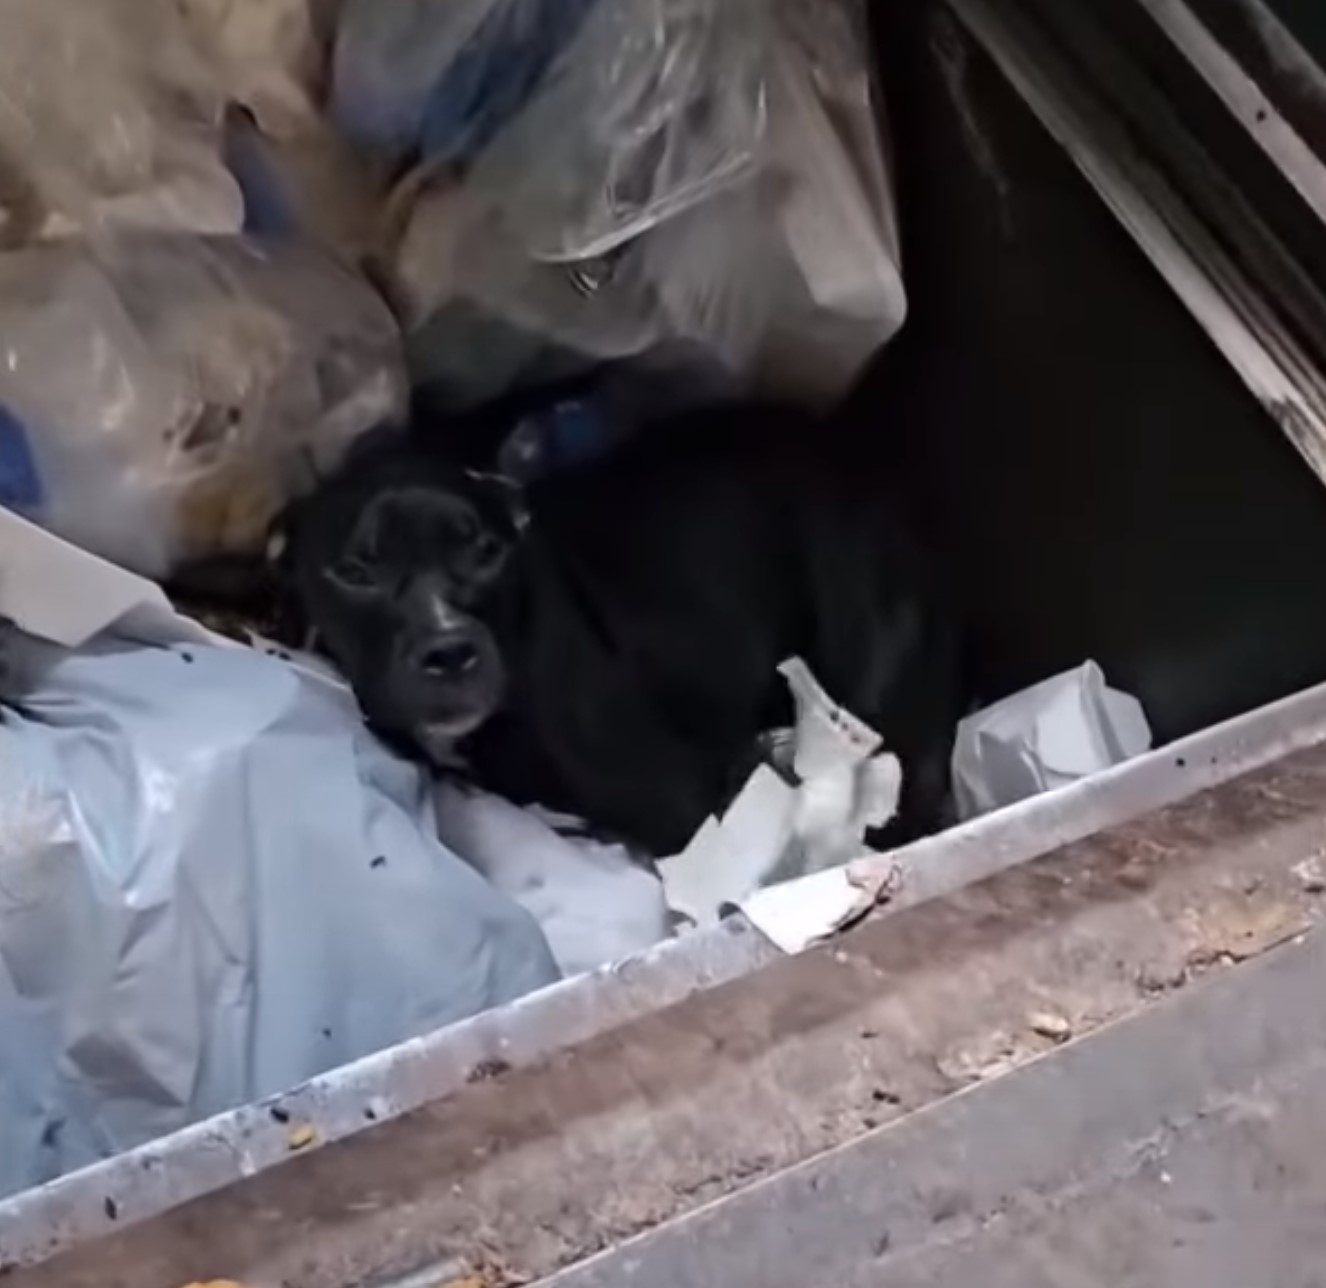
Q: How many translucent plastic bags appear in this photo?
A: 3